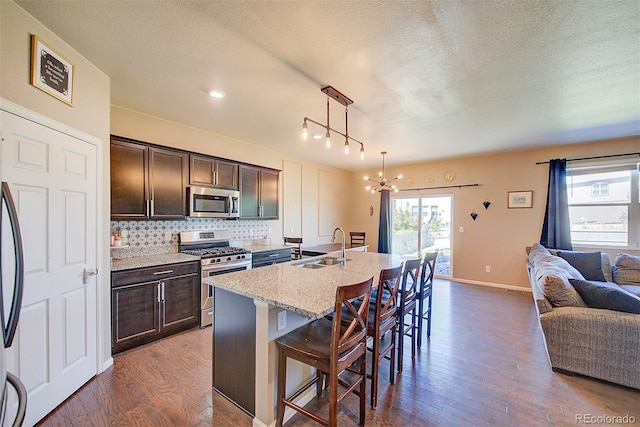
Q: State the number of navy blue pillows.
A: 2